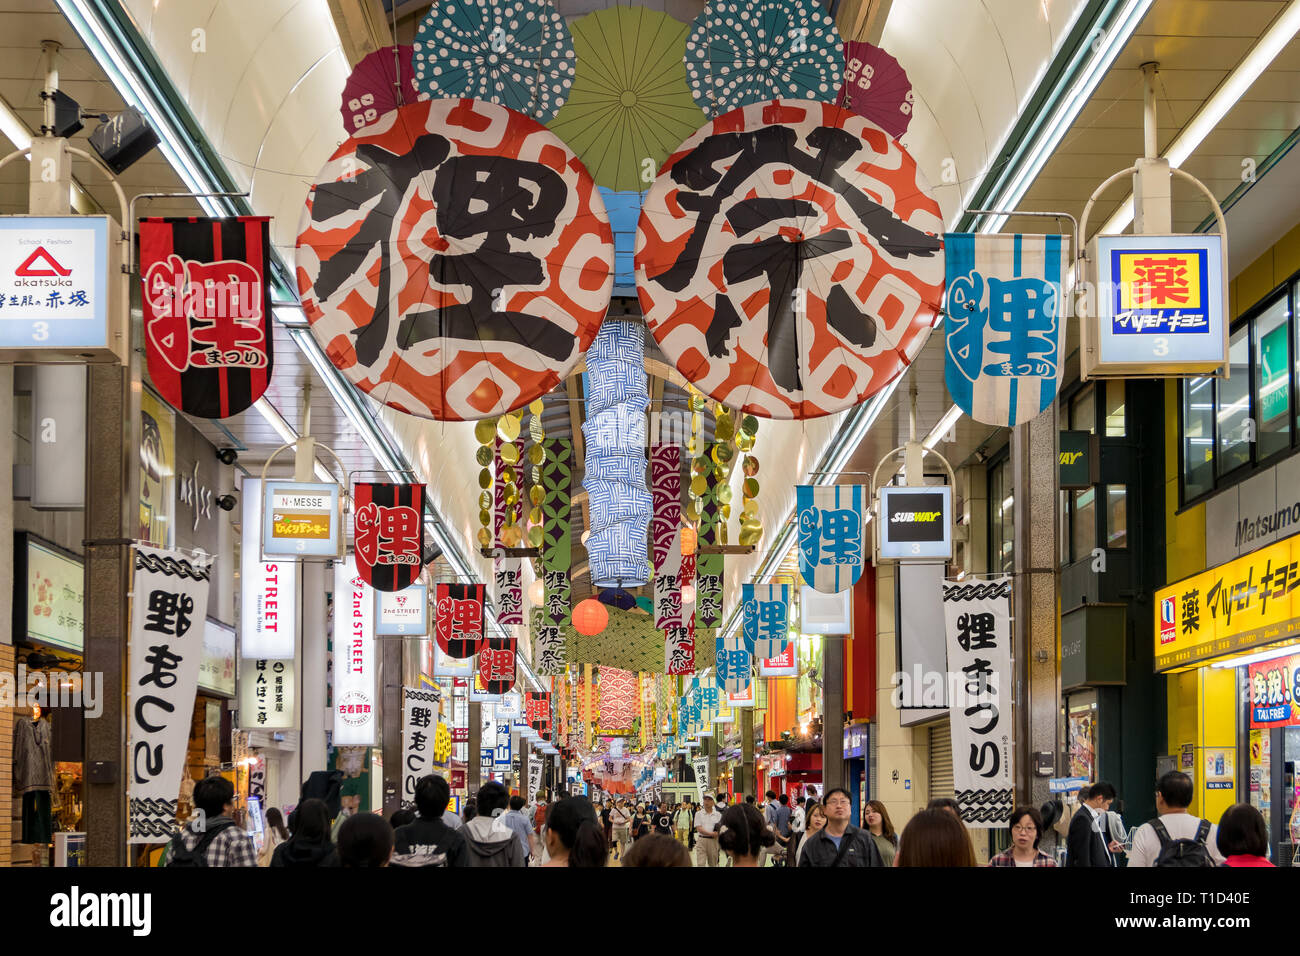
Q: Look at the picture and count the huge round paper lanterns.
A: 2